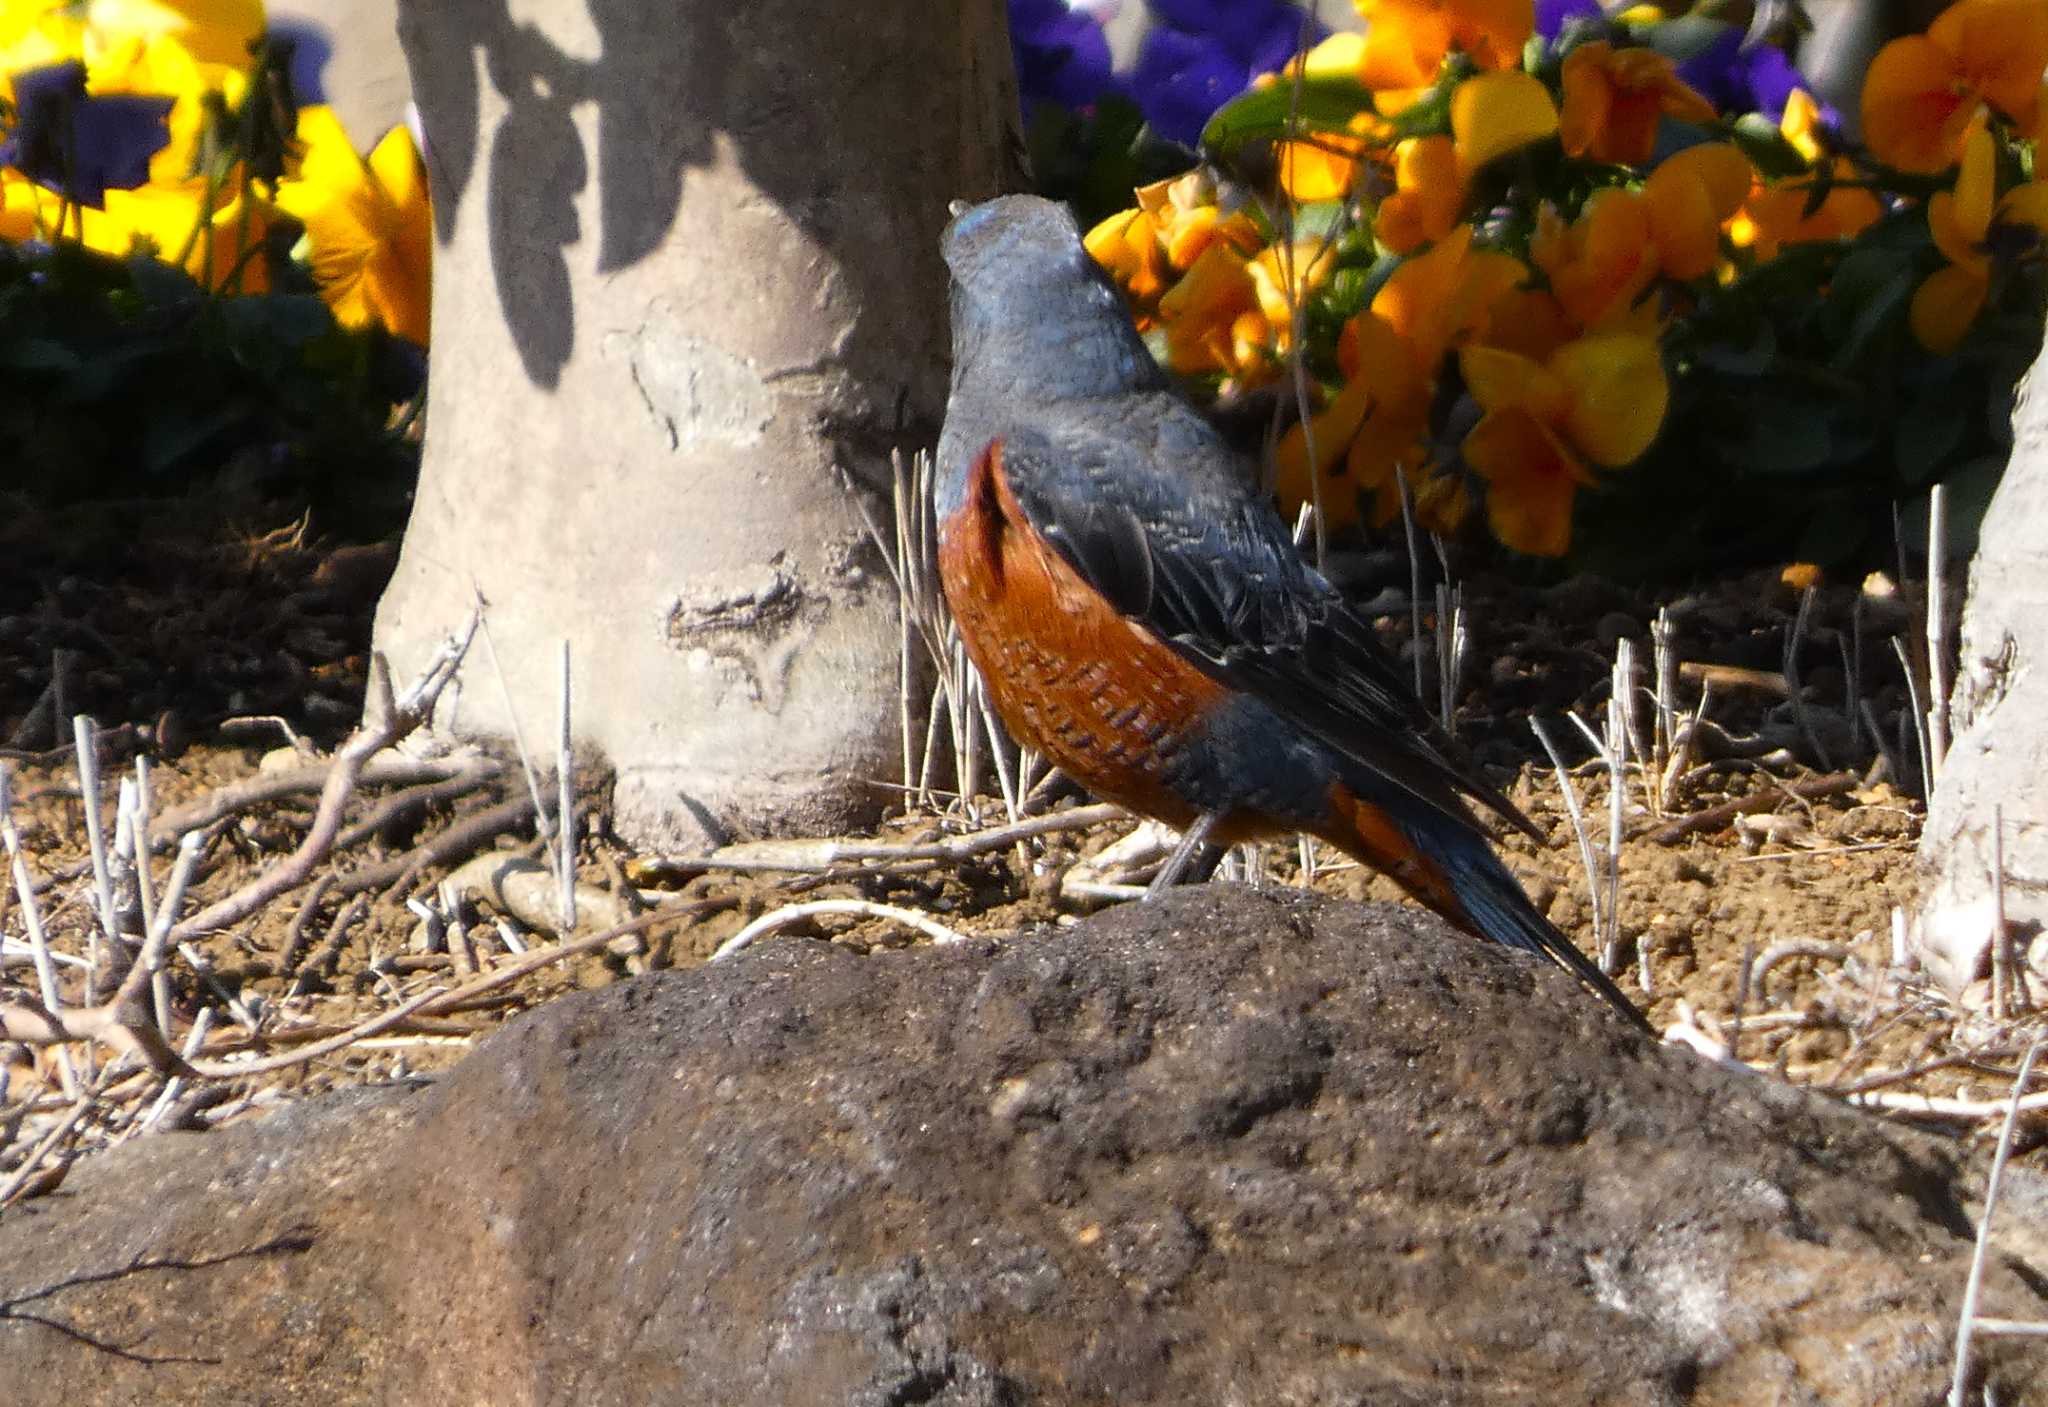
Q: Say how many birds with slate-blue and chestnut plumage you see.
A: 1